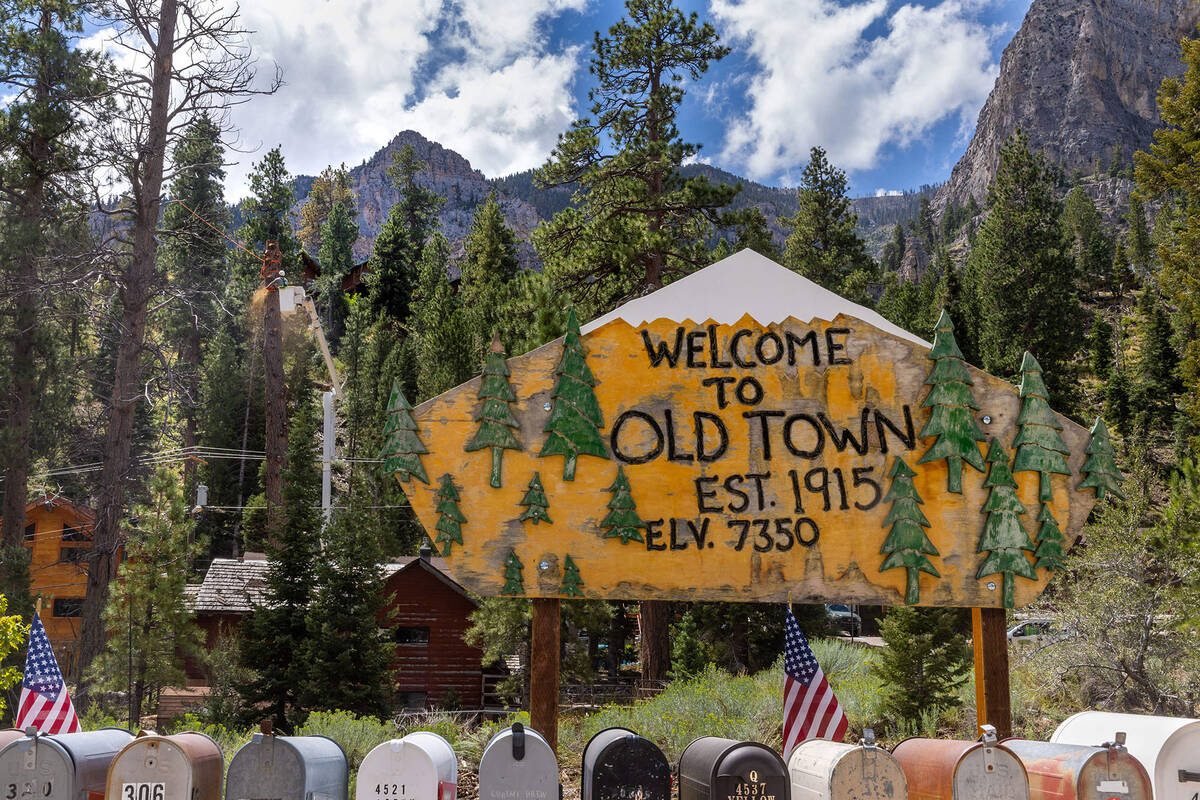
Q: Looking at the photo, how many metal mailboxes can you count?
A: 12